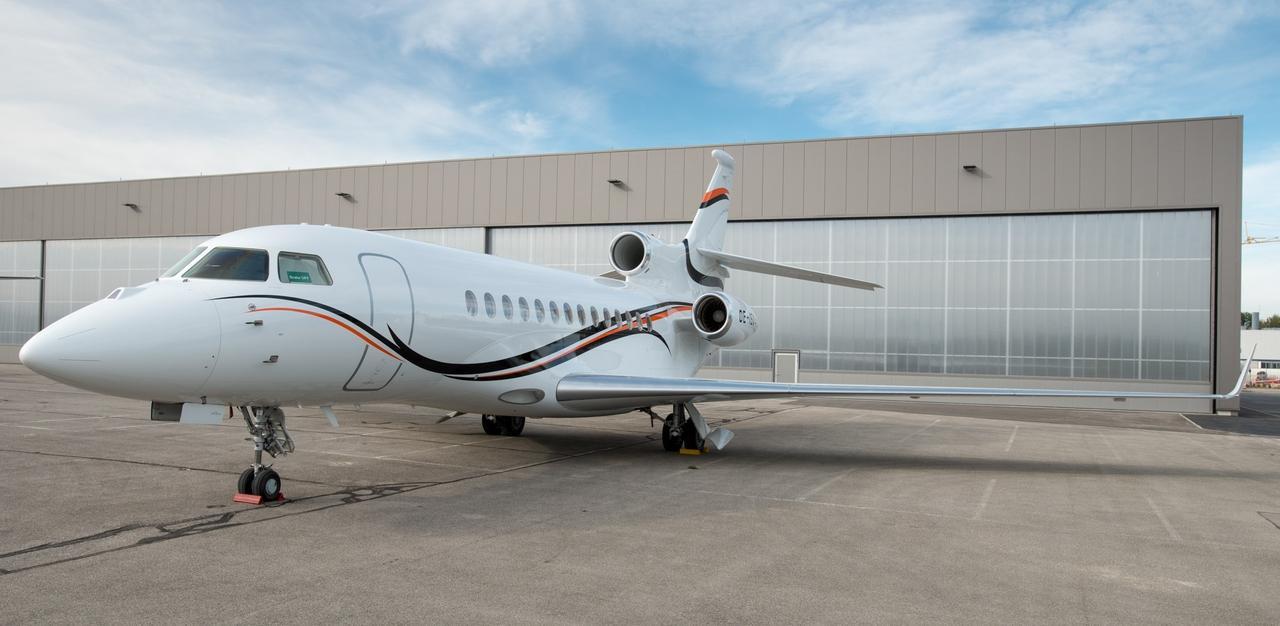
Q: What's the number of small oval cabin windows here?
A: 14